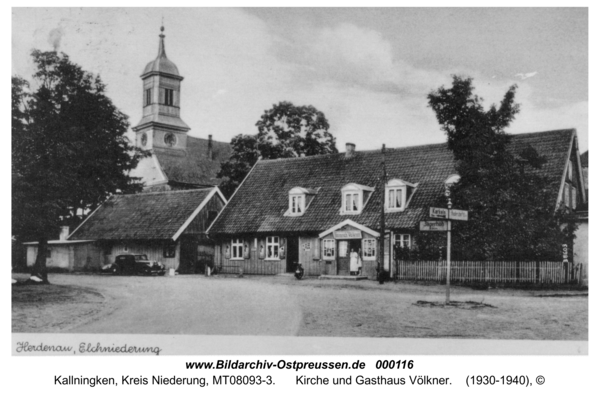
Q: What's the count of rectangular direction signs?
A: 3